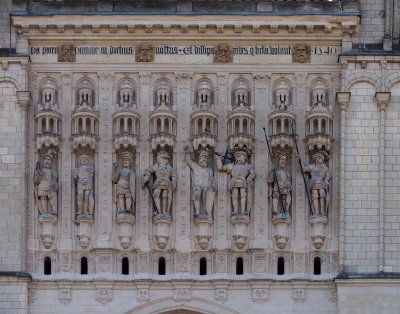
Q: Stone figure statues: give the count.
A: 8